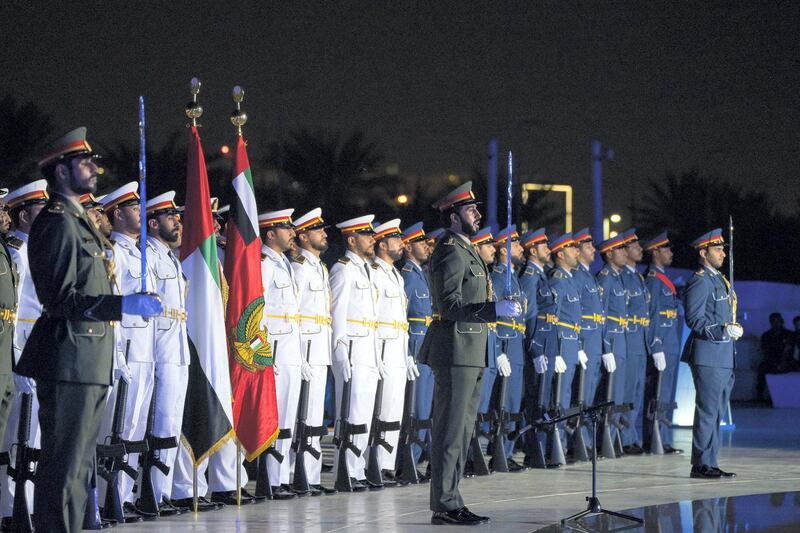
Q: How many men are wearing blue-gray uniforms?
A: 11